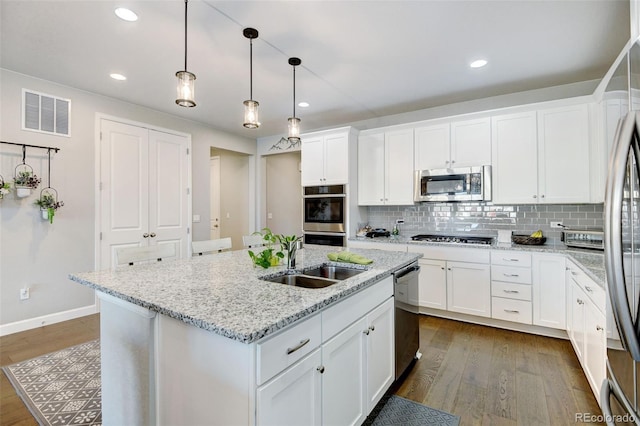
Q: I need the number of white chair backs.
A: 3